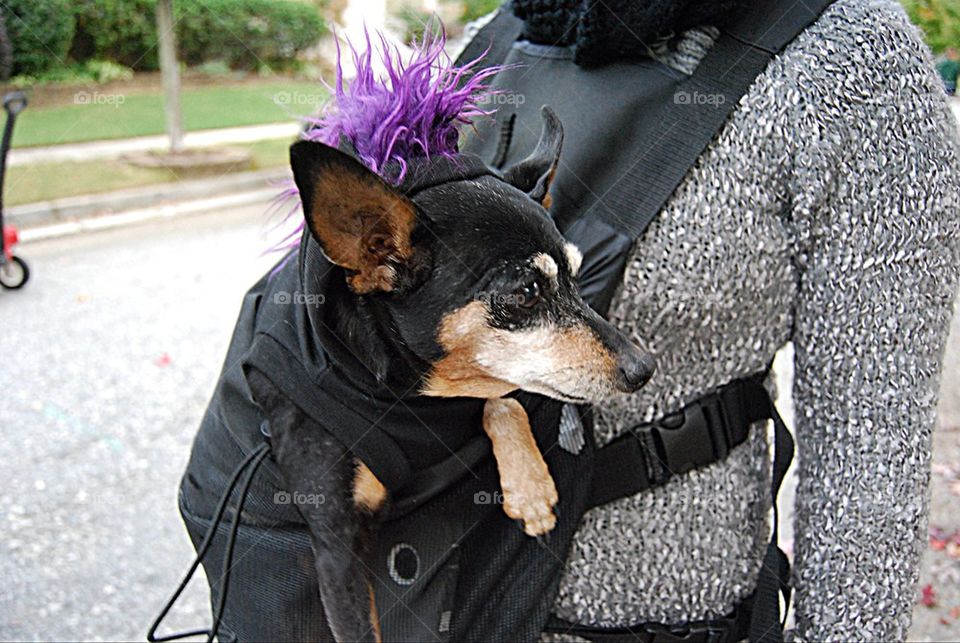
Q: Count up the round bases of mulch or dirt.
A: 1